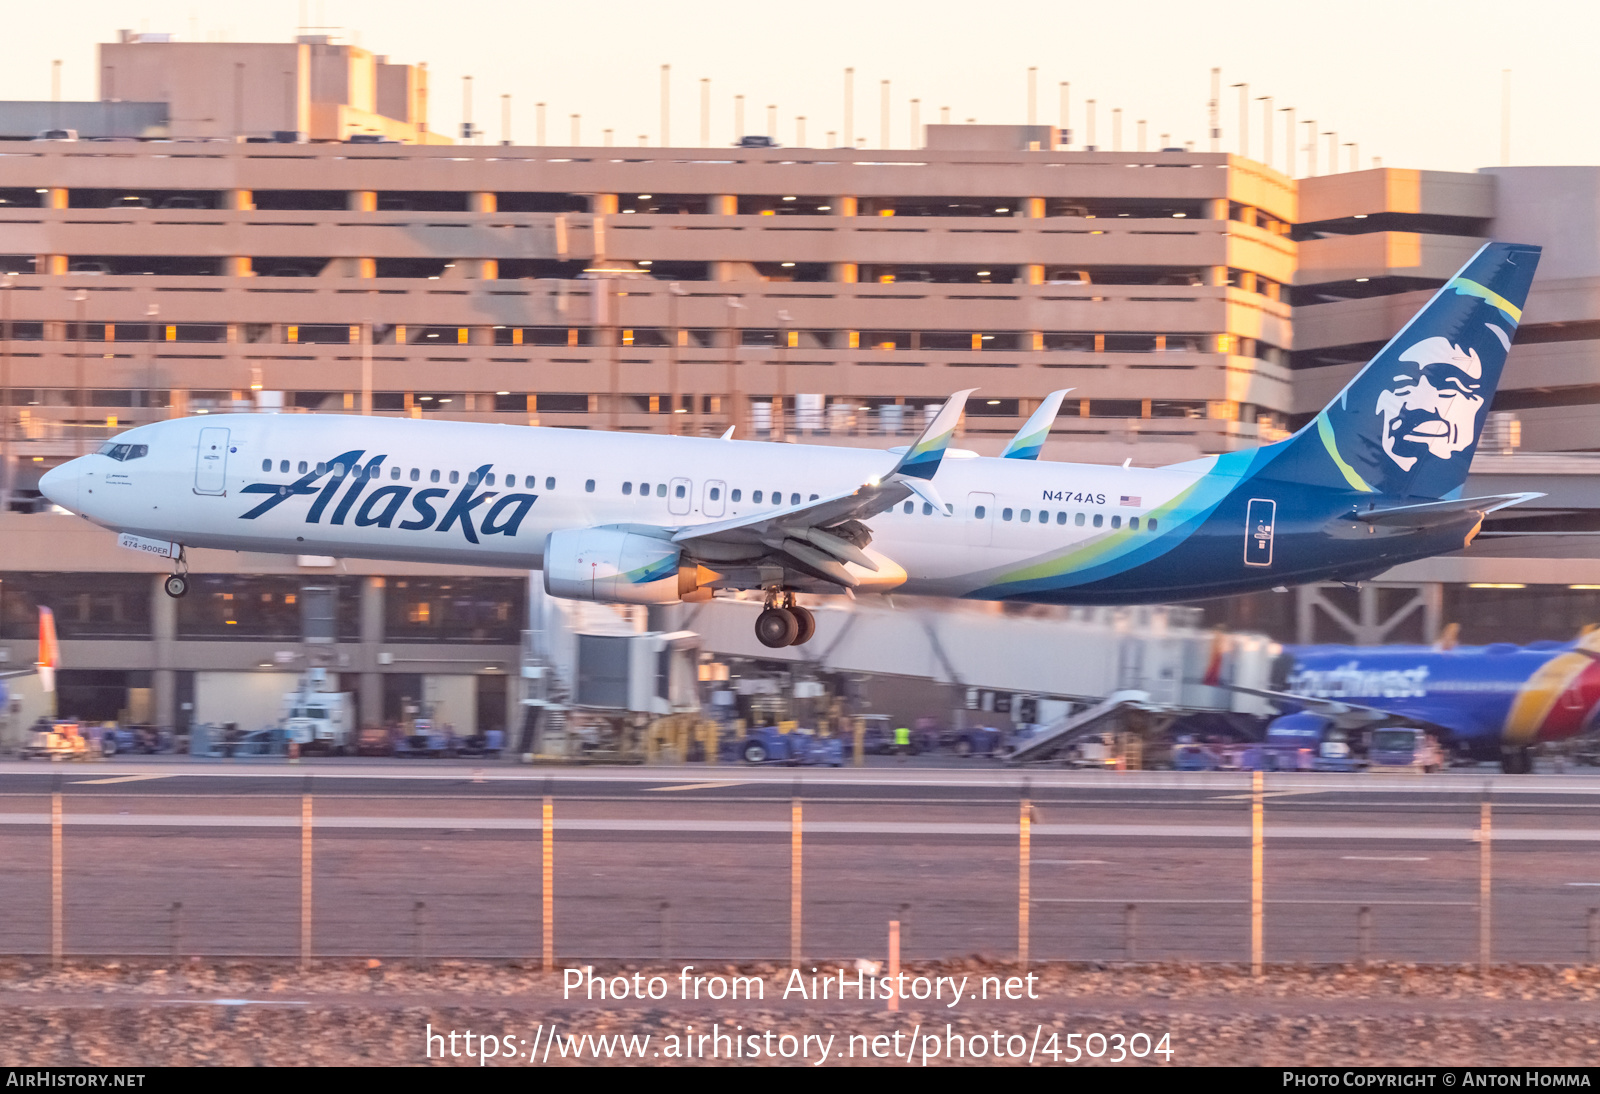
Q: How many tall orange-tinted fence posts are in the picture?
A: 7